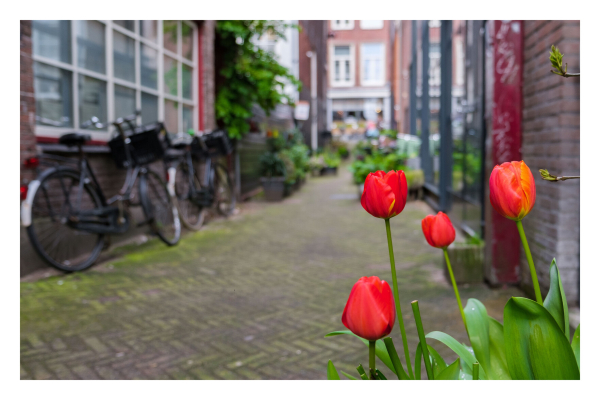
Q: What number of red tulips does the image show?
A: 4